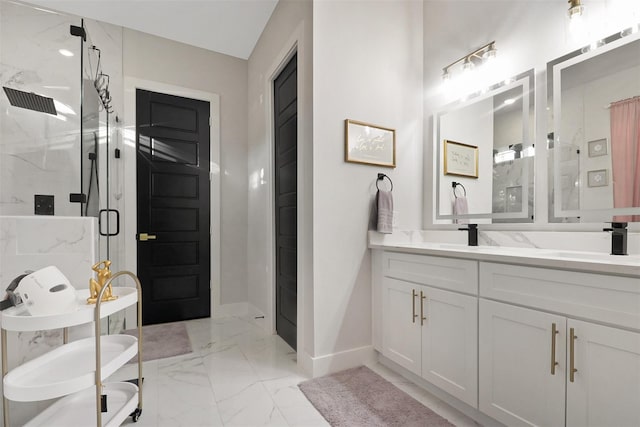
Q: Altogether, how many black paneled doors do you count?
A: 2